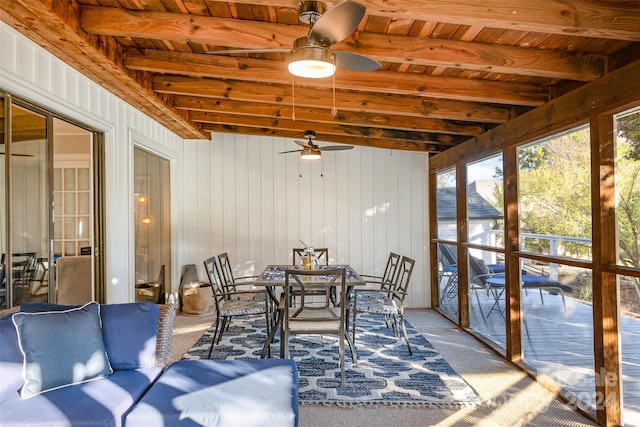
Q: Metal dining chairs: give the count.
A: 6